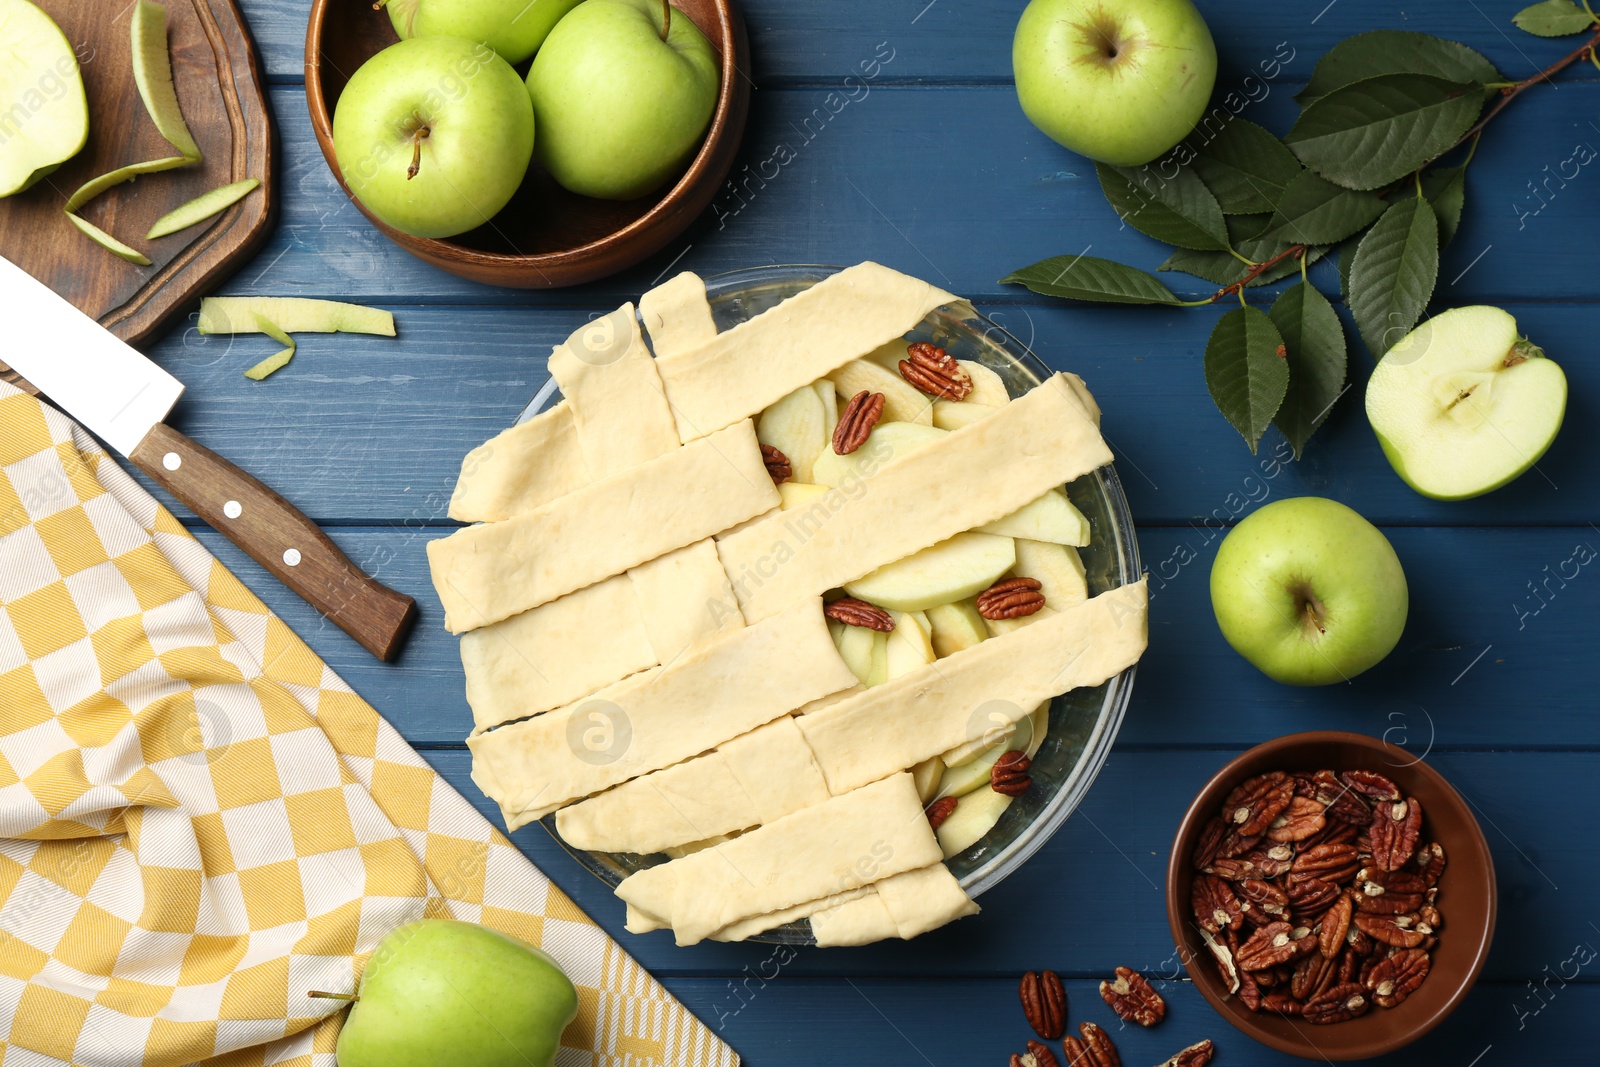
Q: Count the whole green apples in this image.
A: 6